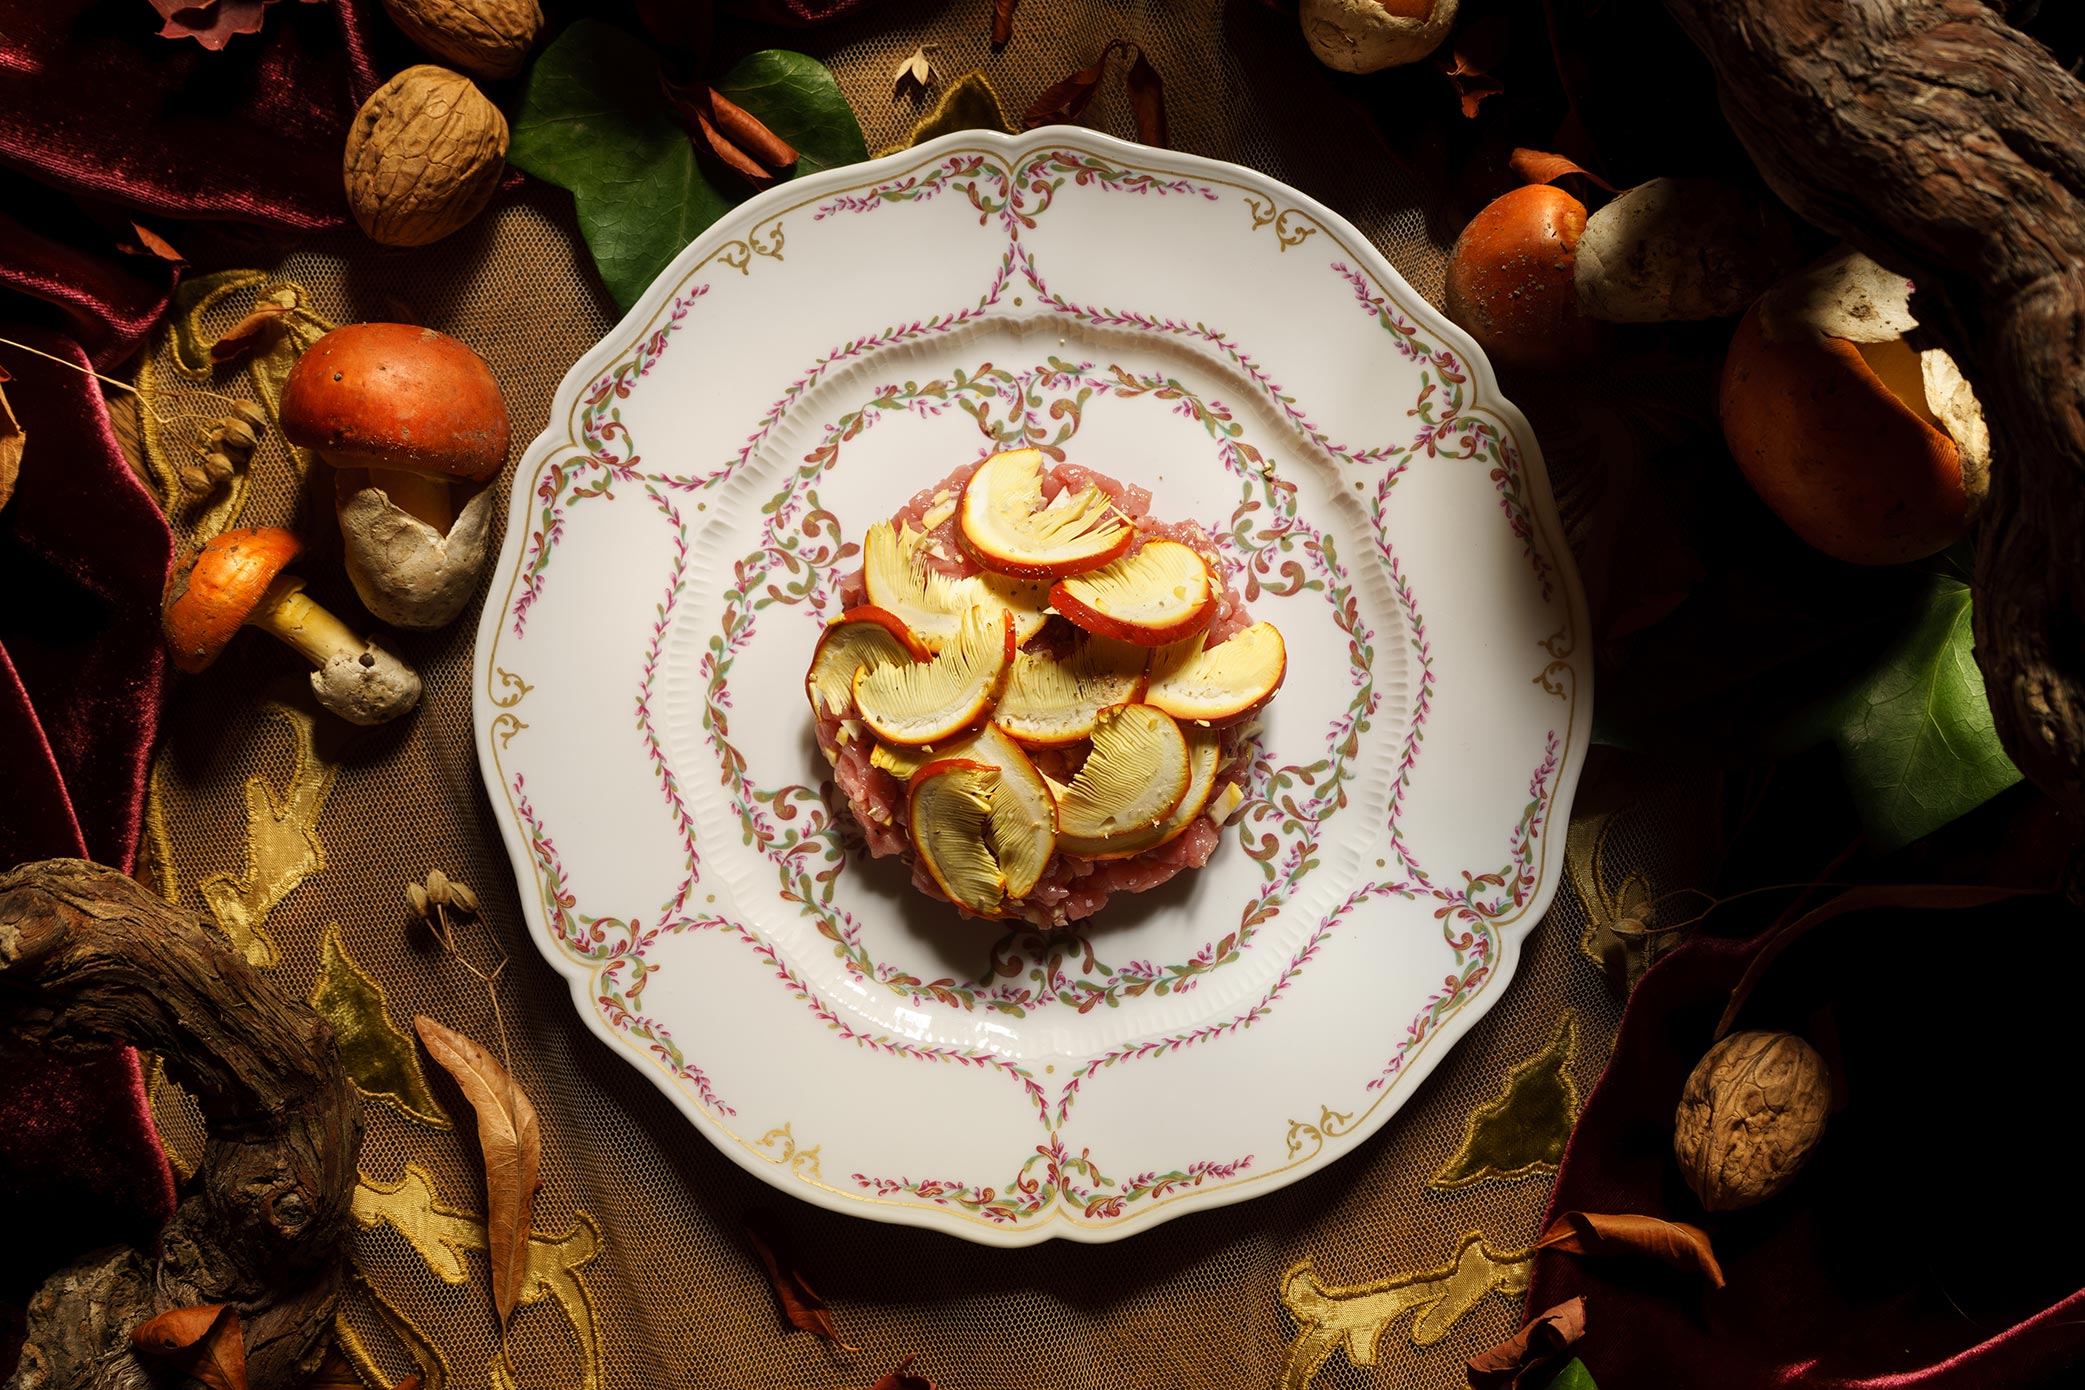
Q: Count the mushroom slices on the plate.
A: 11